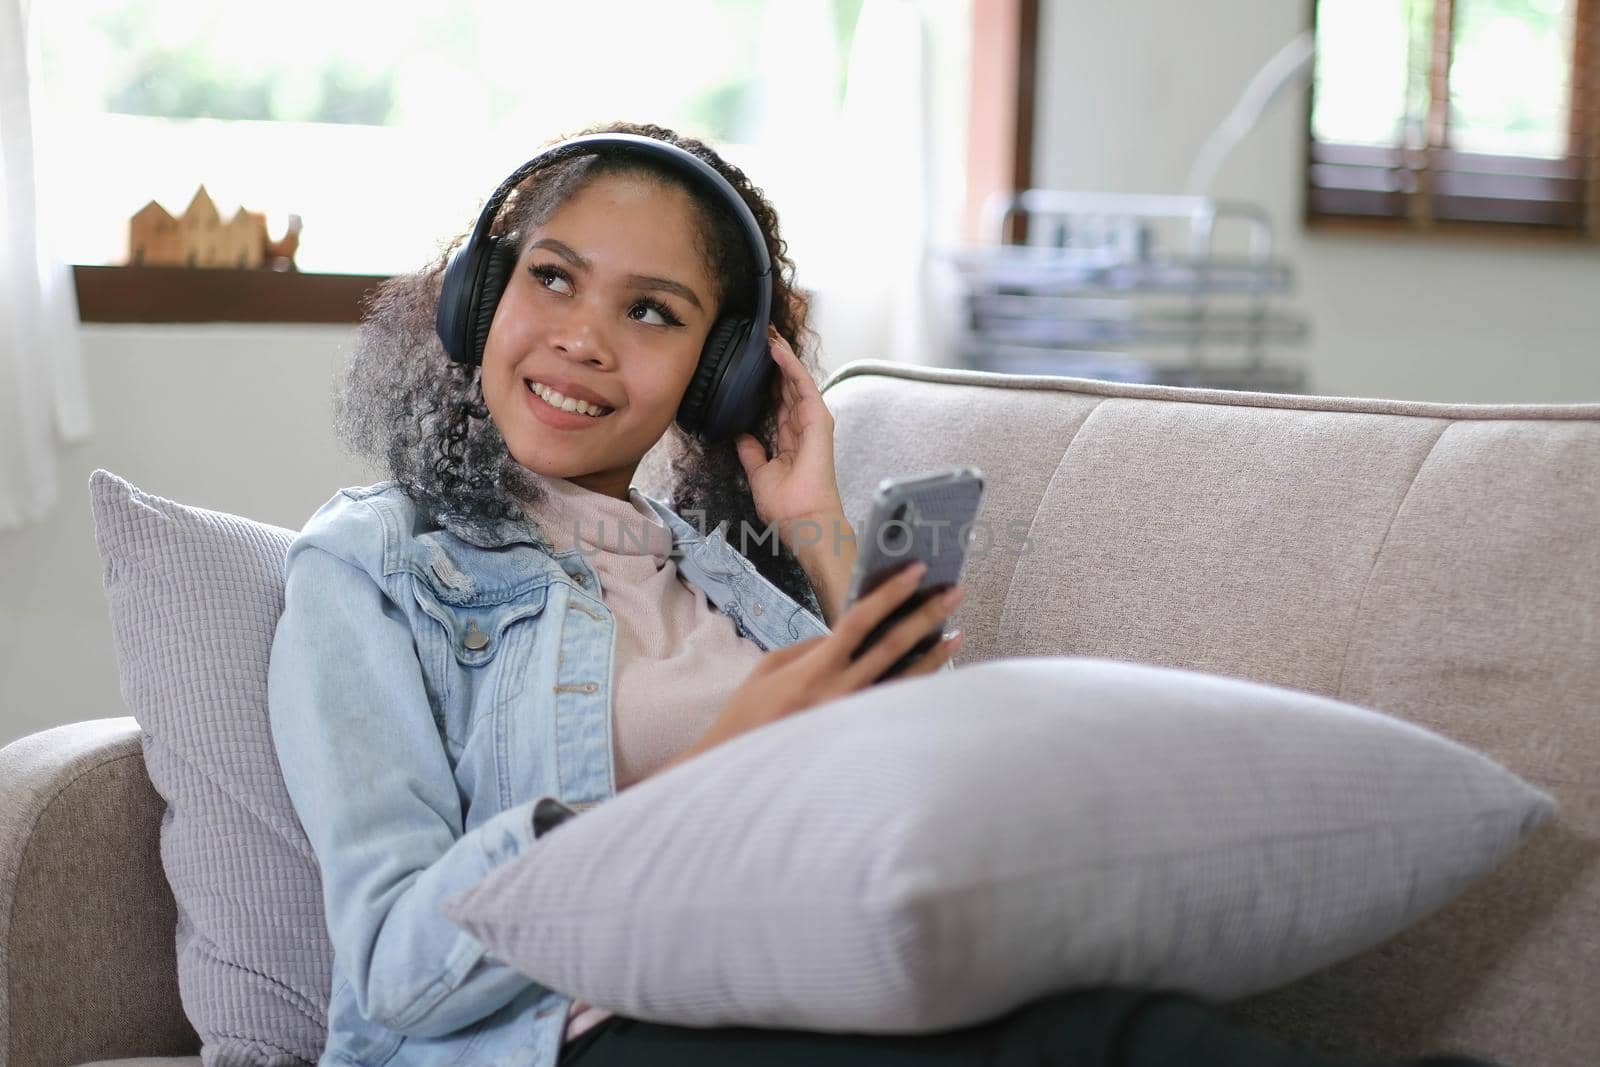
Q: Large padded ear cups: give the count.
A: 2